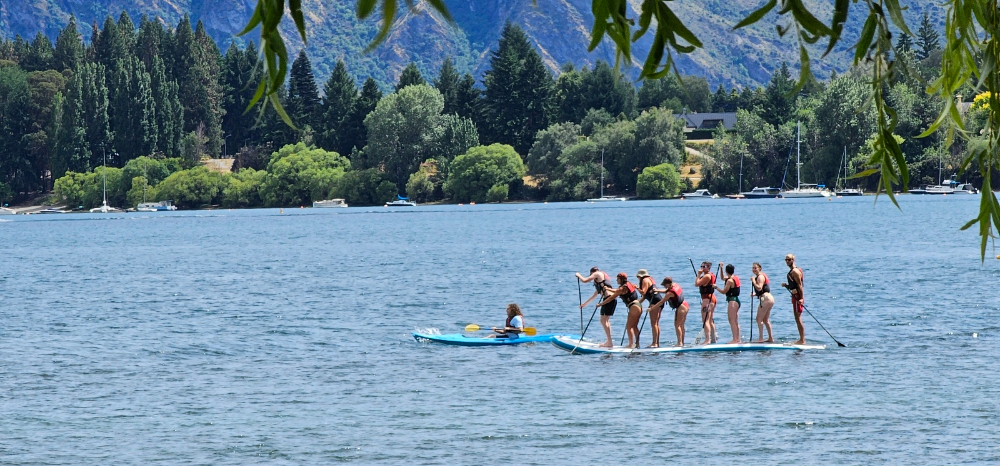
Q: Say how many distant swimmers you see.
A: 0